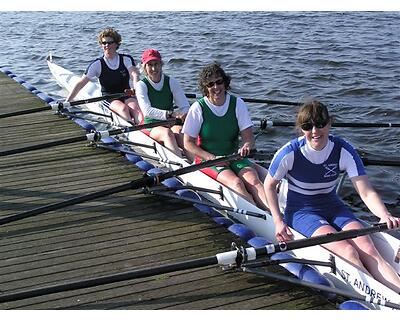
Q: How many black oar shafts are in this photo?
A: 7